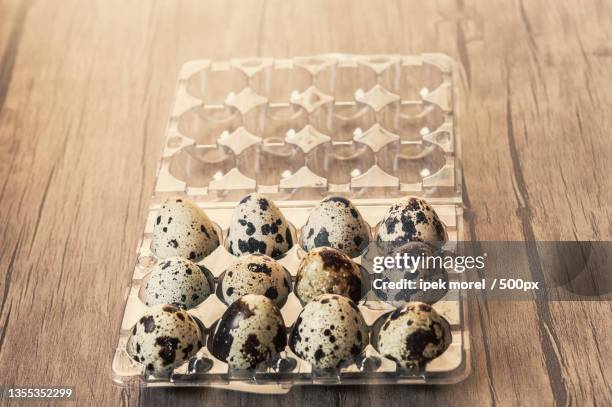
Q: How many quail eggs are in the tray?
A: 12